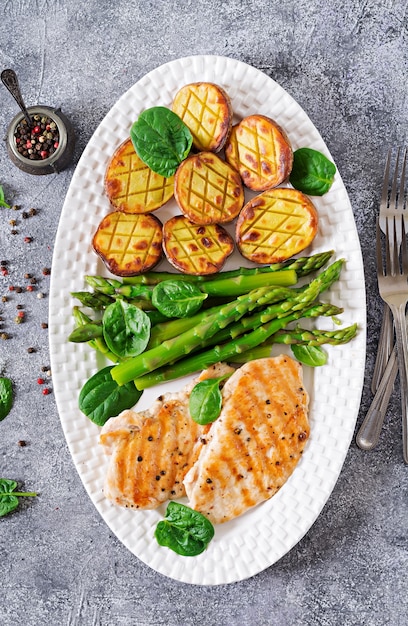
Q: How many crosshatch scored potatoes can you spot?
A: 7